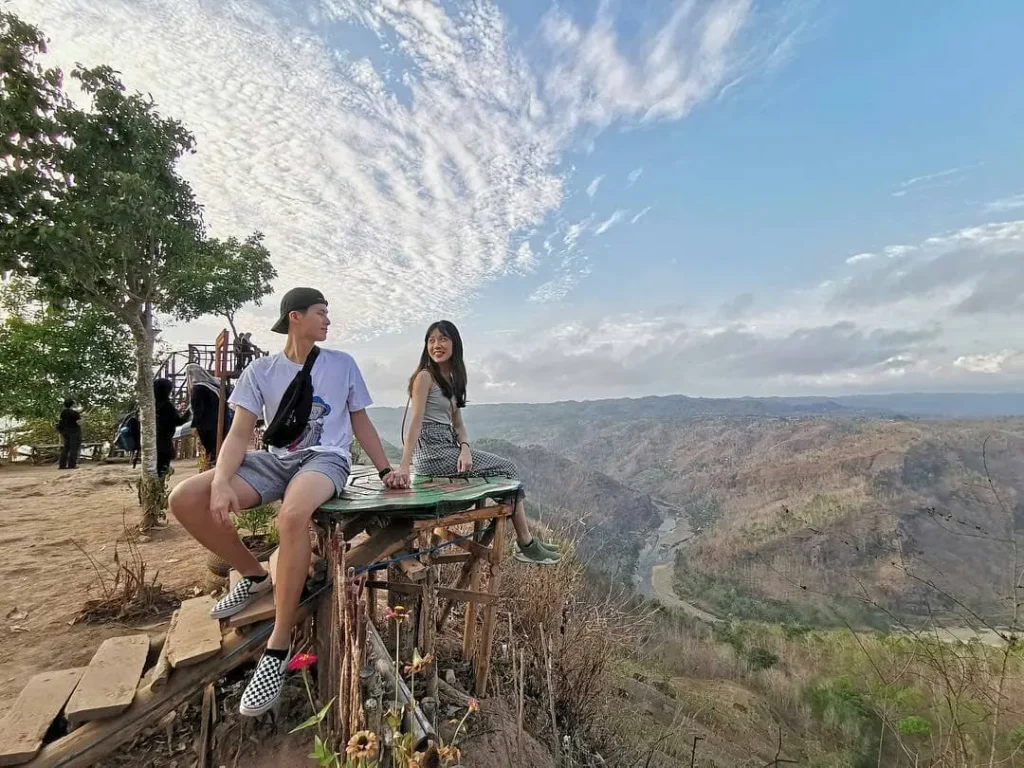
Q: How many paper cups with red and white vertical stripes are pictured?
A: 0